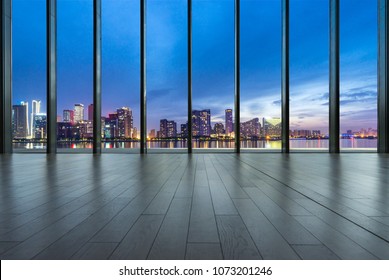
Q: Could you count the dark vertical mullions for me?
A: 9